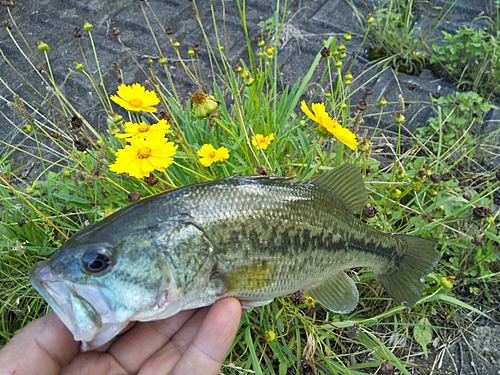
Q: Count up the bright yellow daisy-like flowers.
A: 6